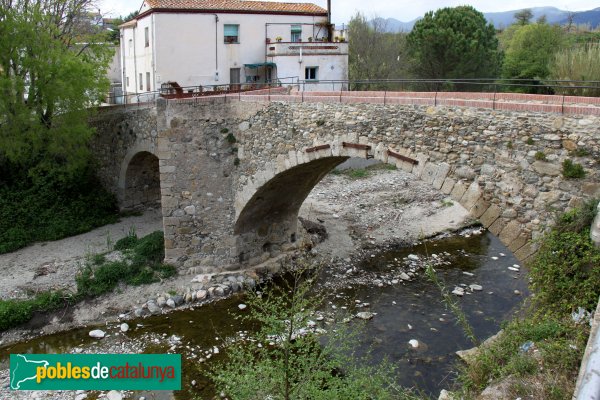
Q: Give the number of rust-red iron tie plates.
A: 3